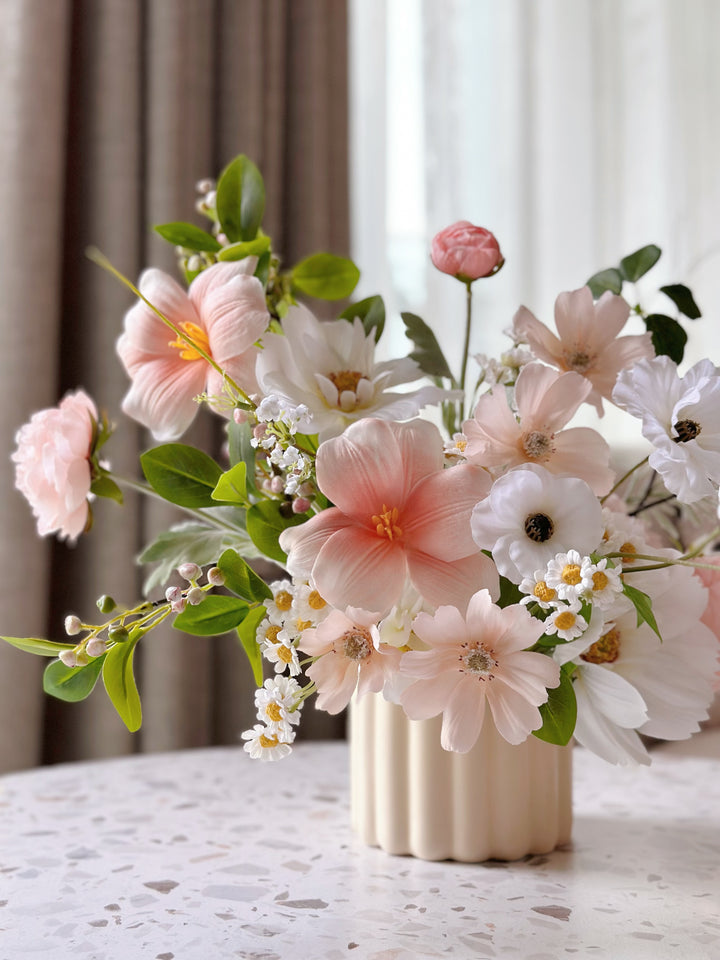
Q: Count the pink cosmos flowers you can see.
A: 4